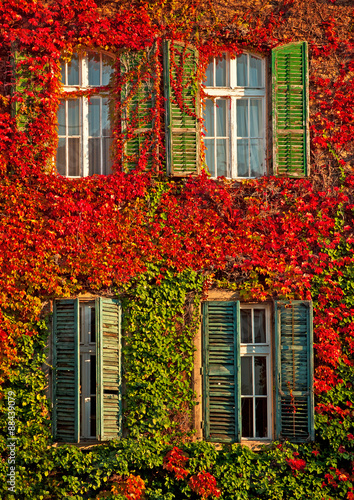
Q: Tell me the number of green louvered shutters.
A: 8